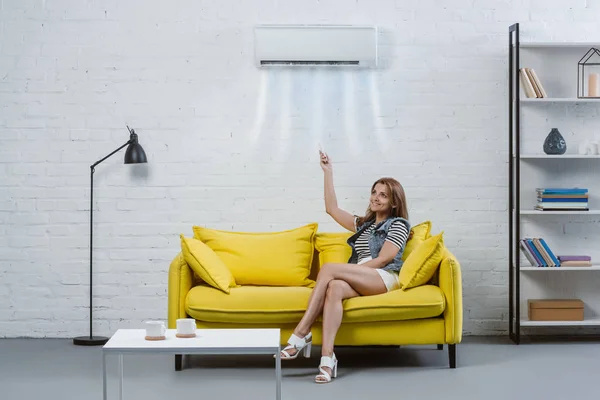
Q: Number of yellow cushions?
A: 4